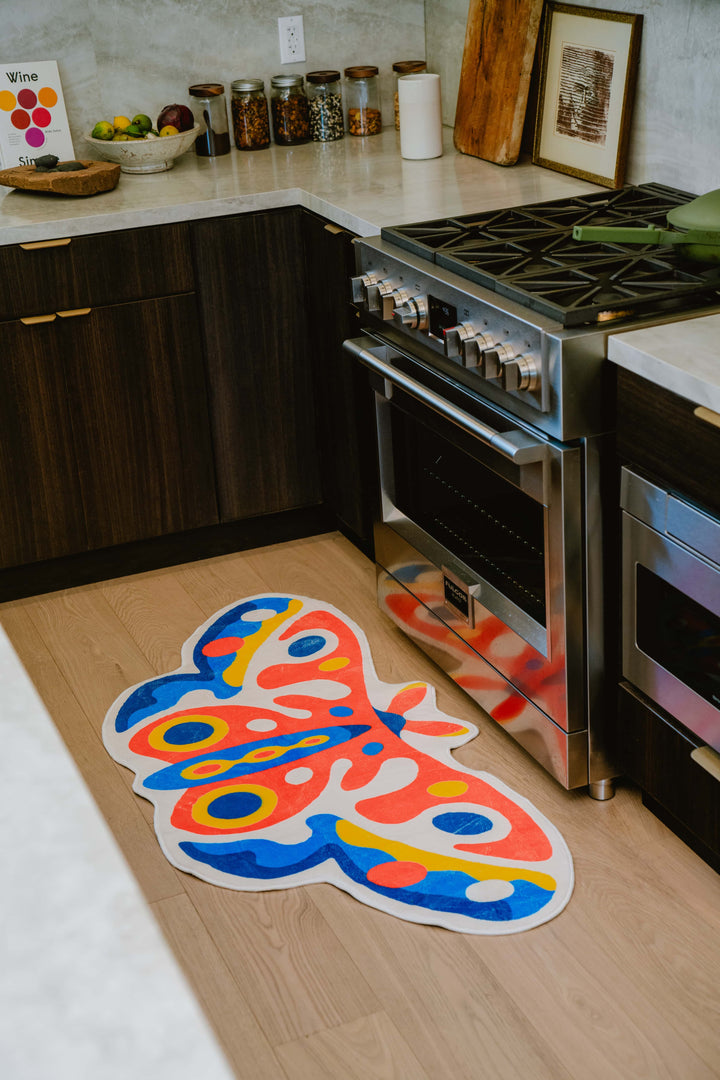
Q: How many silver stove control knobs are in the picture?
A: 8